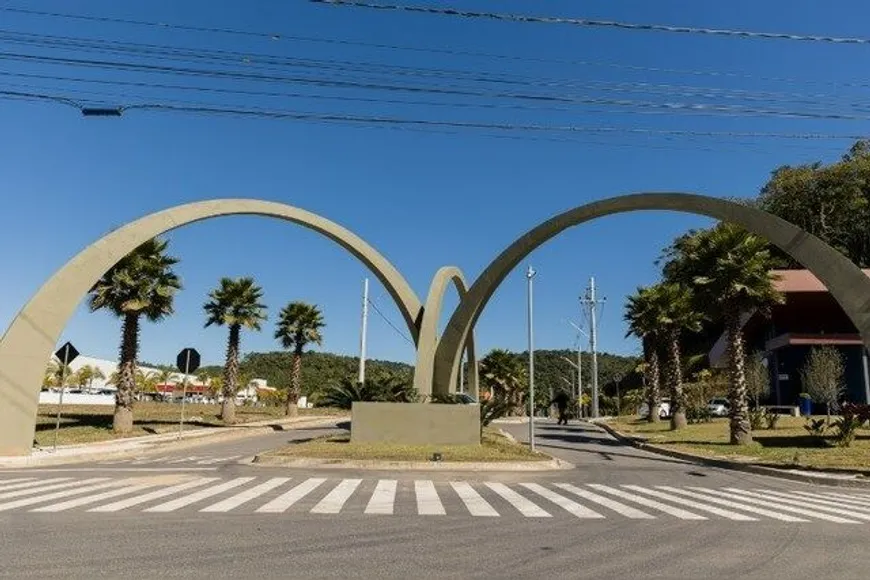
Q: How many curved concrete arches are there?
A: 3